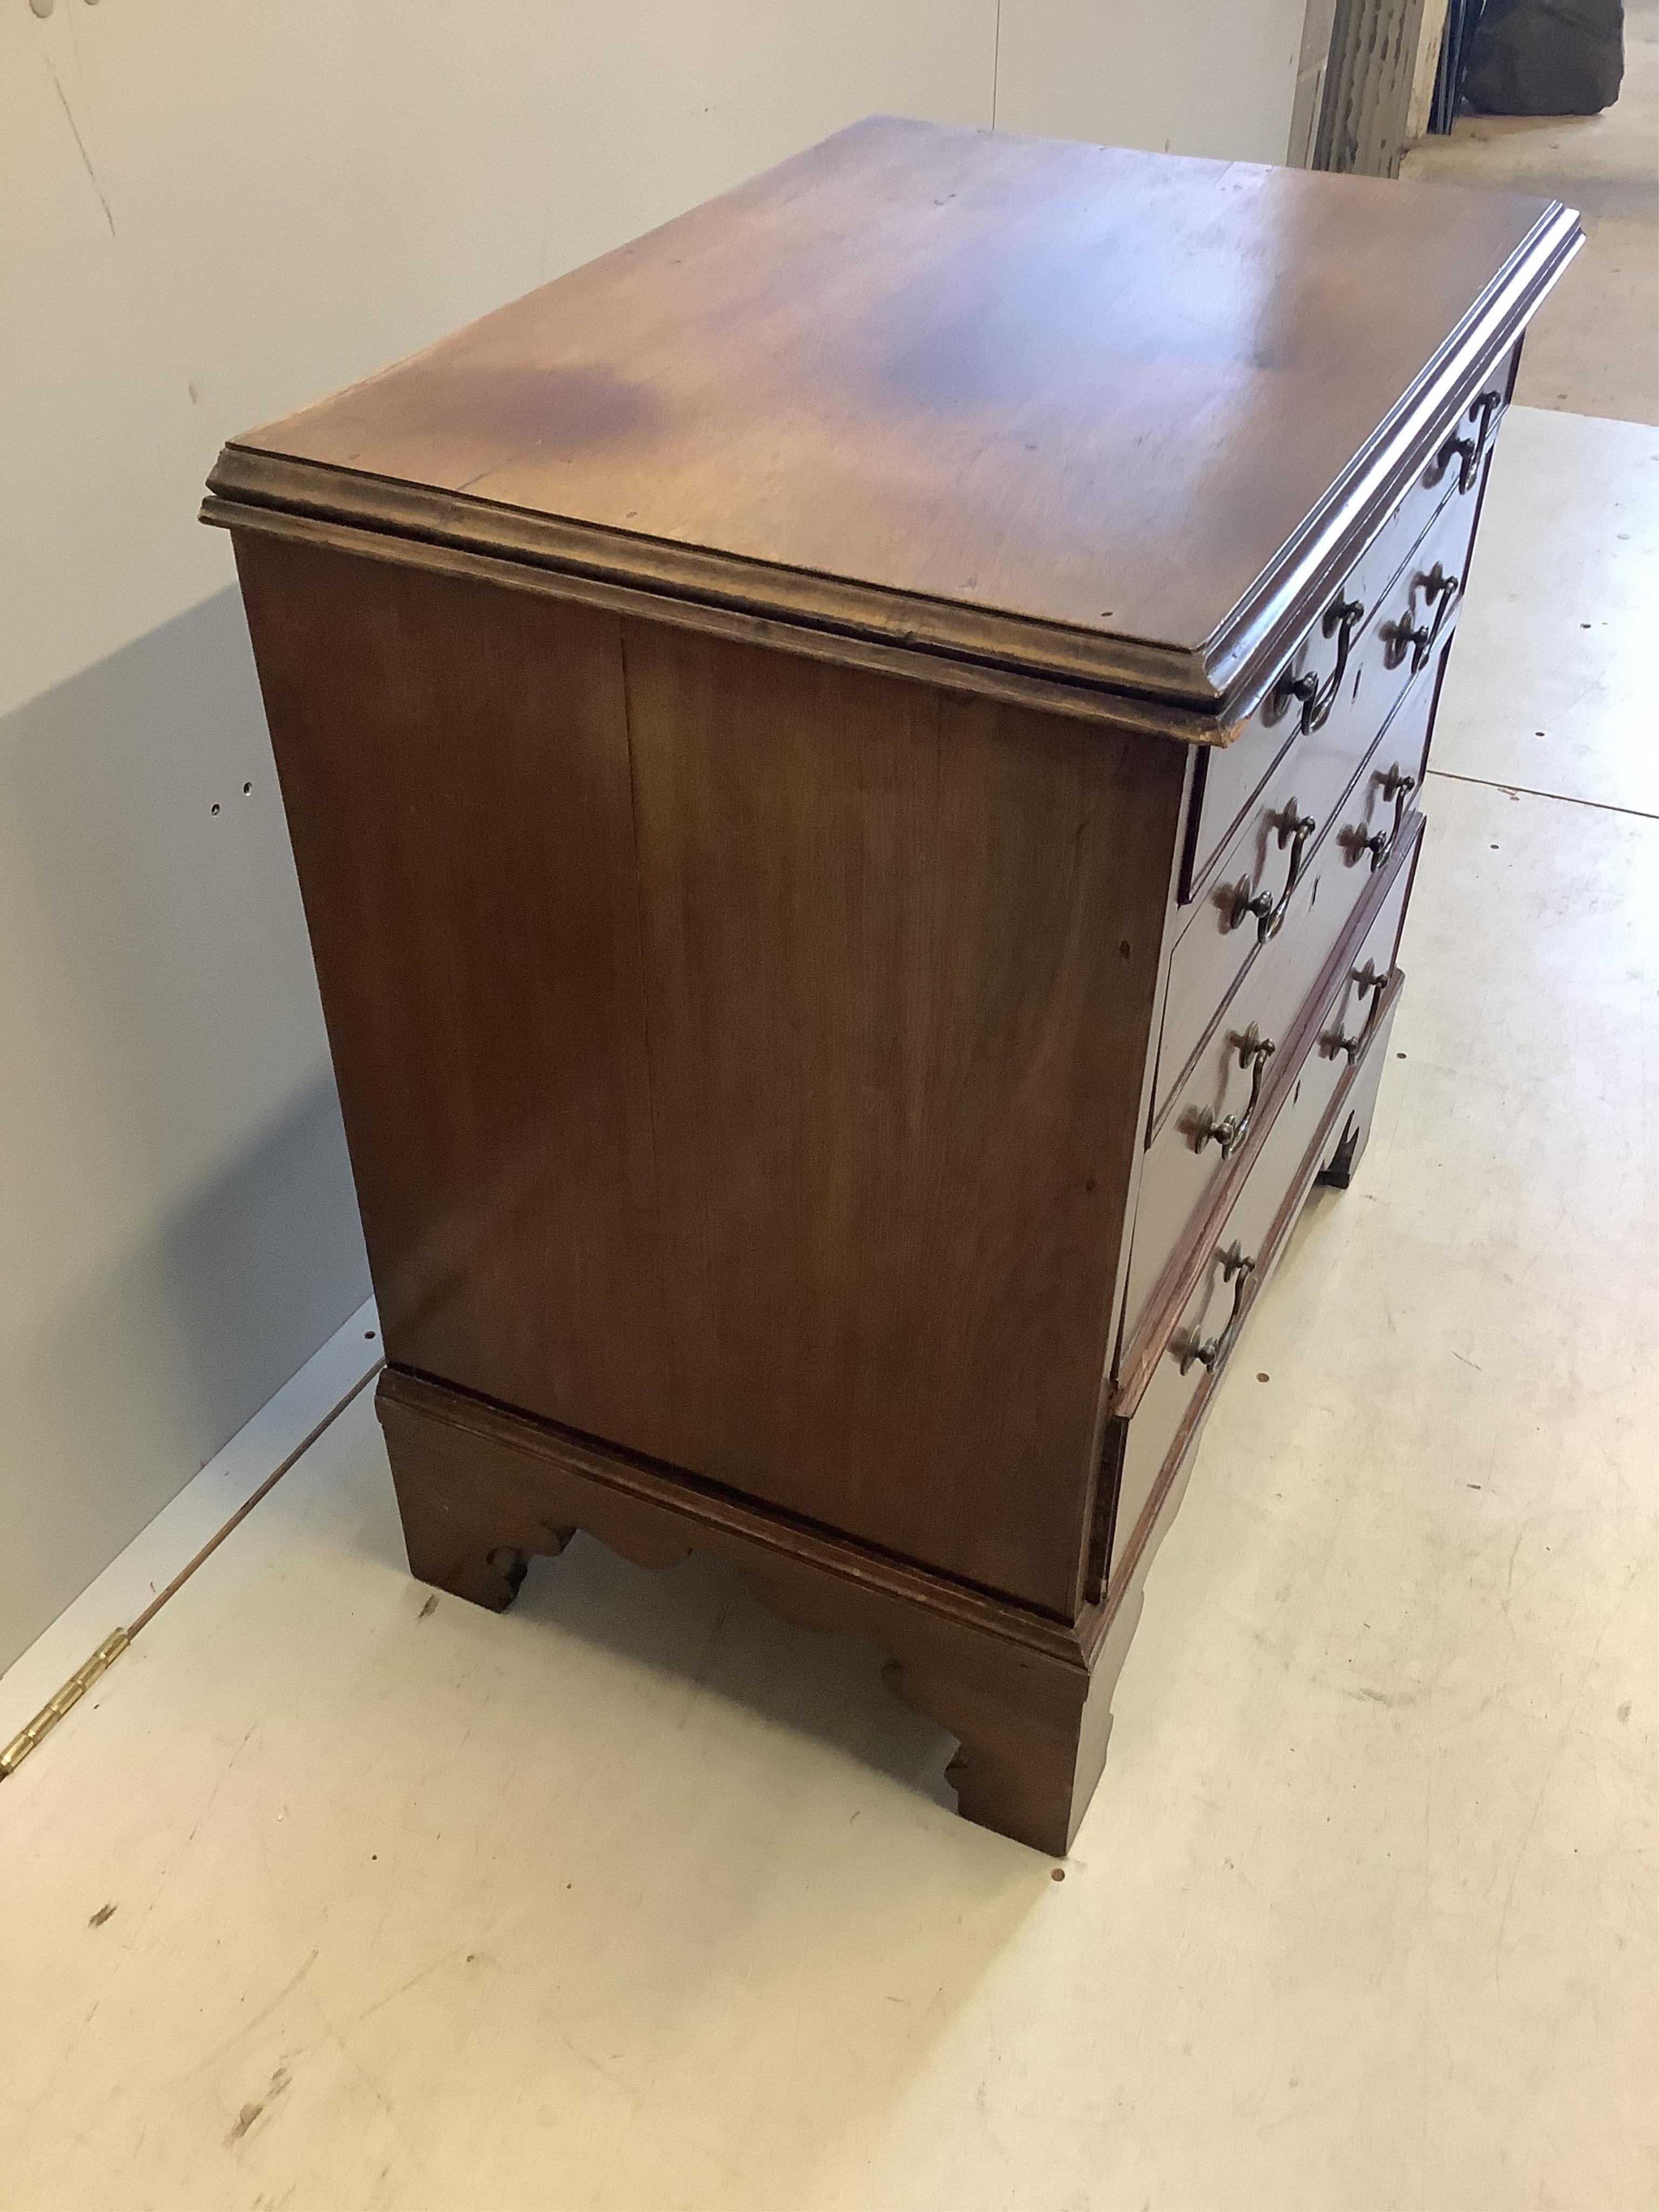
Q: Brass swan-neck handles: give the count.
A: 8